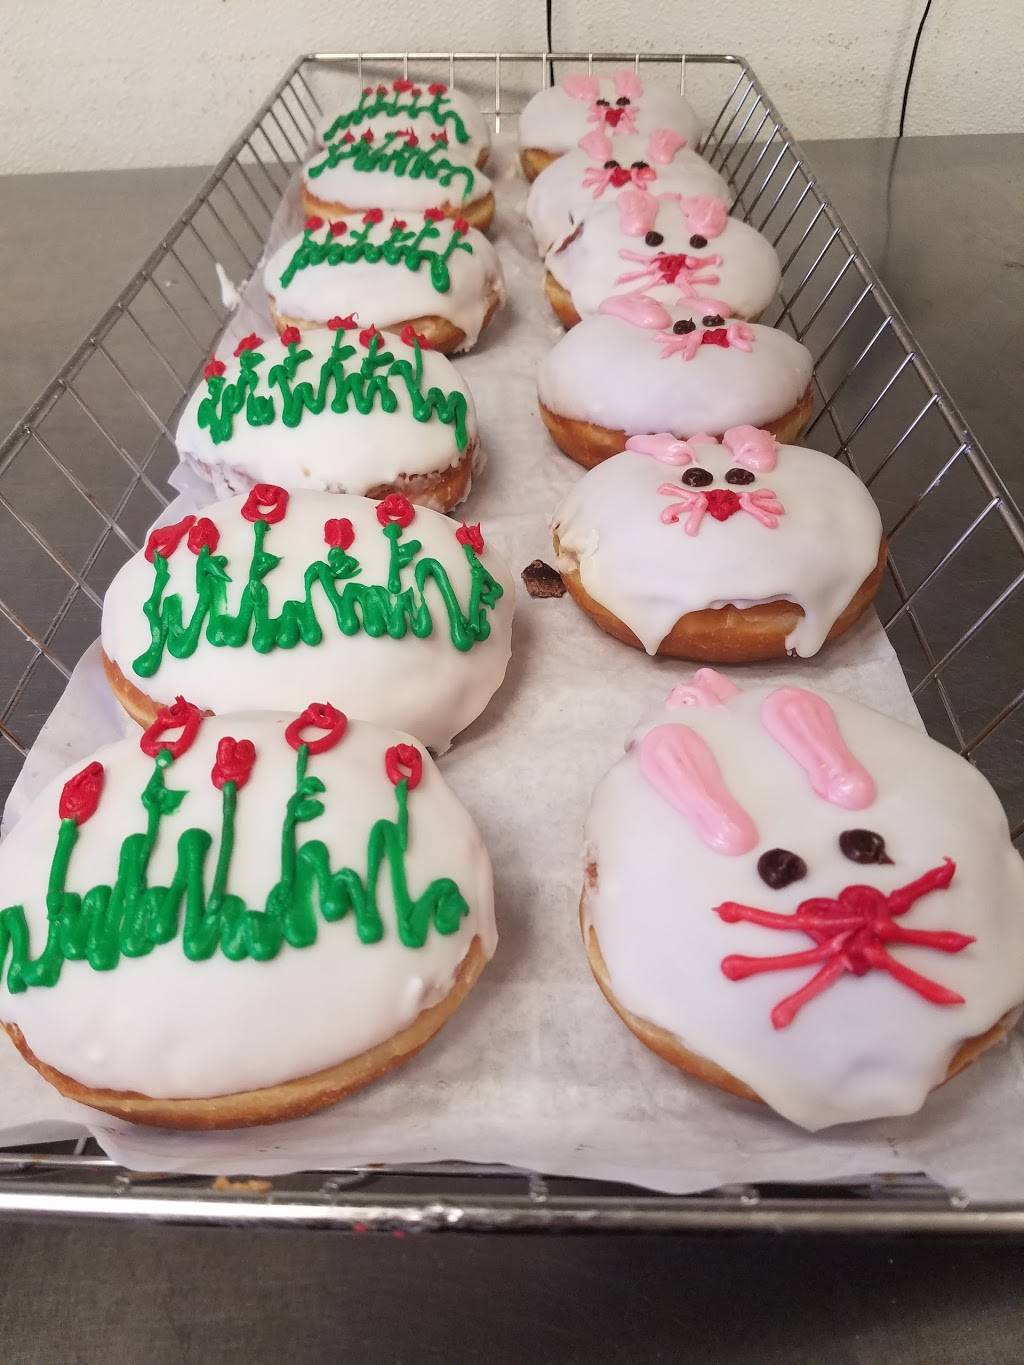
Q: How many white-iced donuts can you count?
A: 12